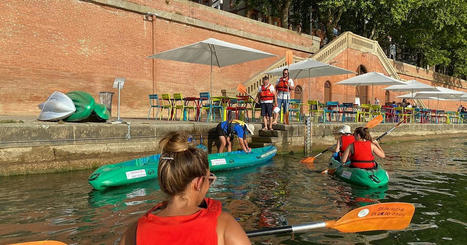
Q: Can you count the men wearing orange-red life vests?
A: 2